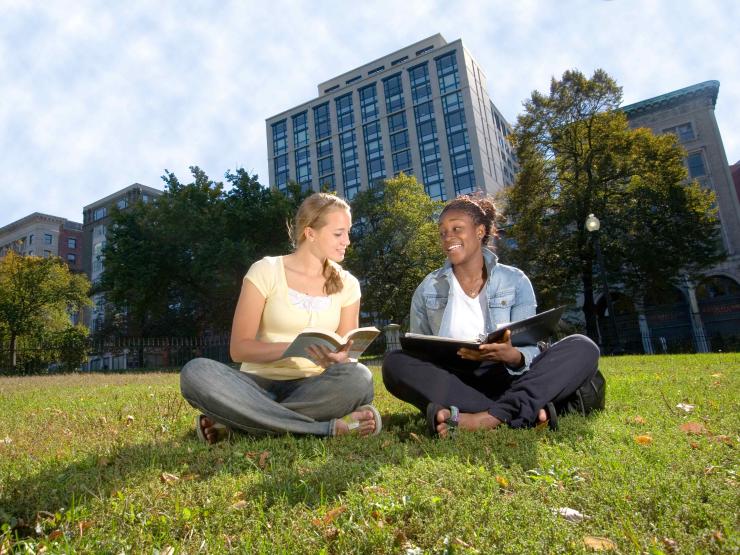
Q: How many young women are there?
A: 2